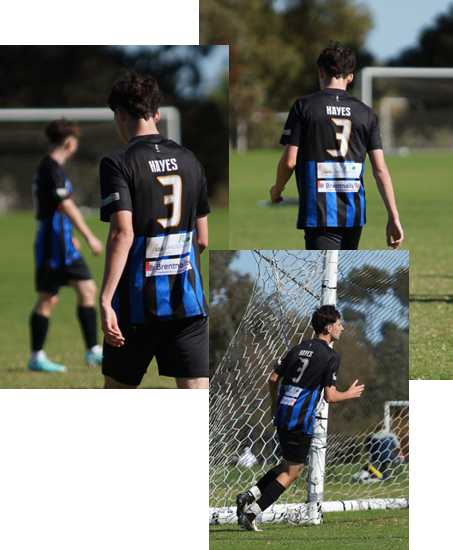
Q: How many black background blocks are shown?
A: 3